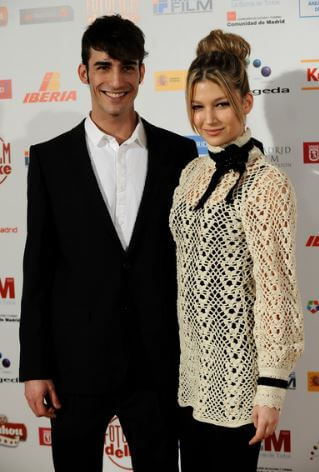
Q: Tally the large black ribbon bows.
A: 1